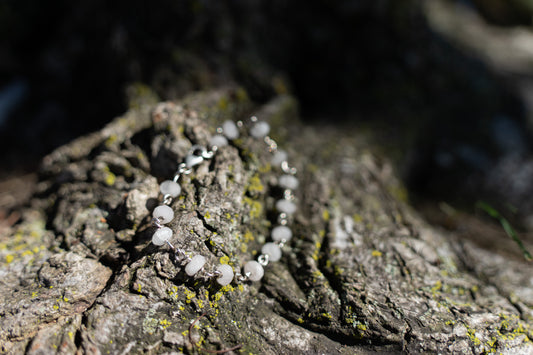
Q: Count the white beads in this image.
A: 14